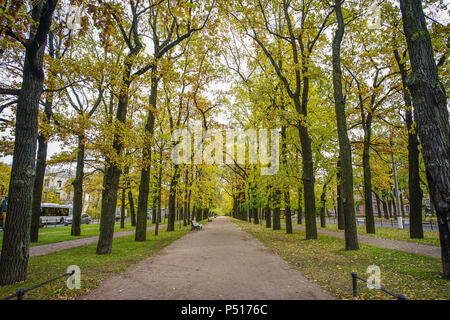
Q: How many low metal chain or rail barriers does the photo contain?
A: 2